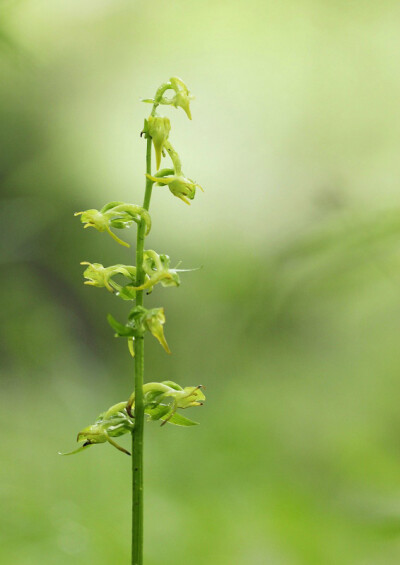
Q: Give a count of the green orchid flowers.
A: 9